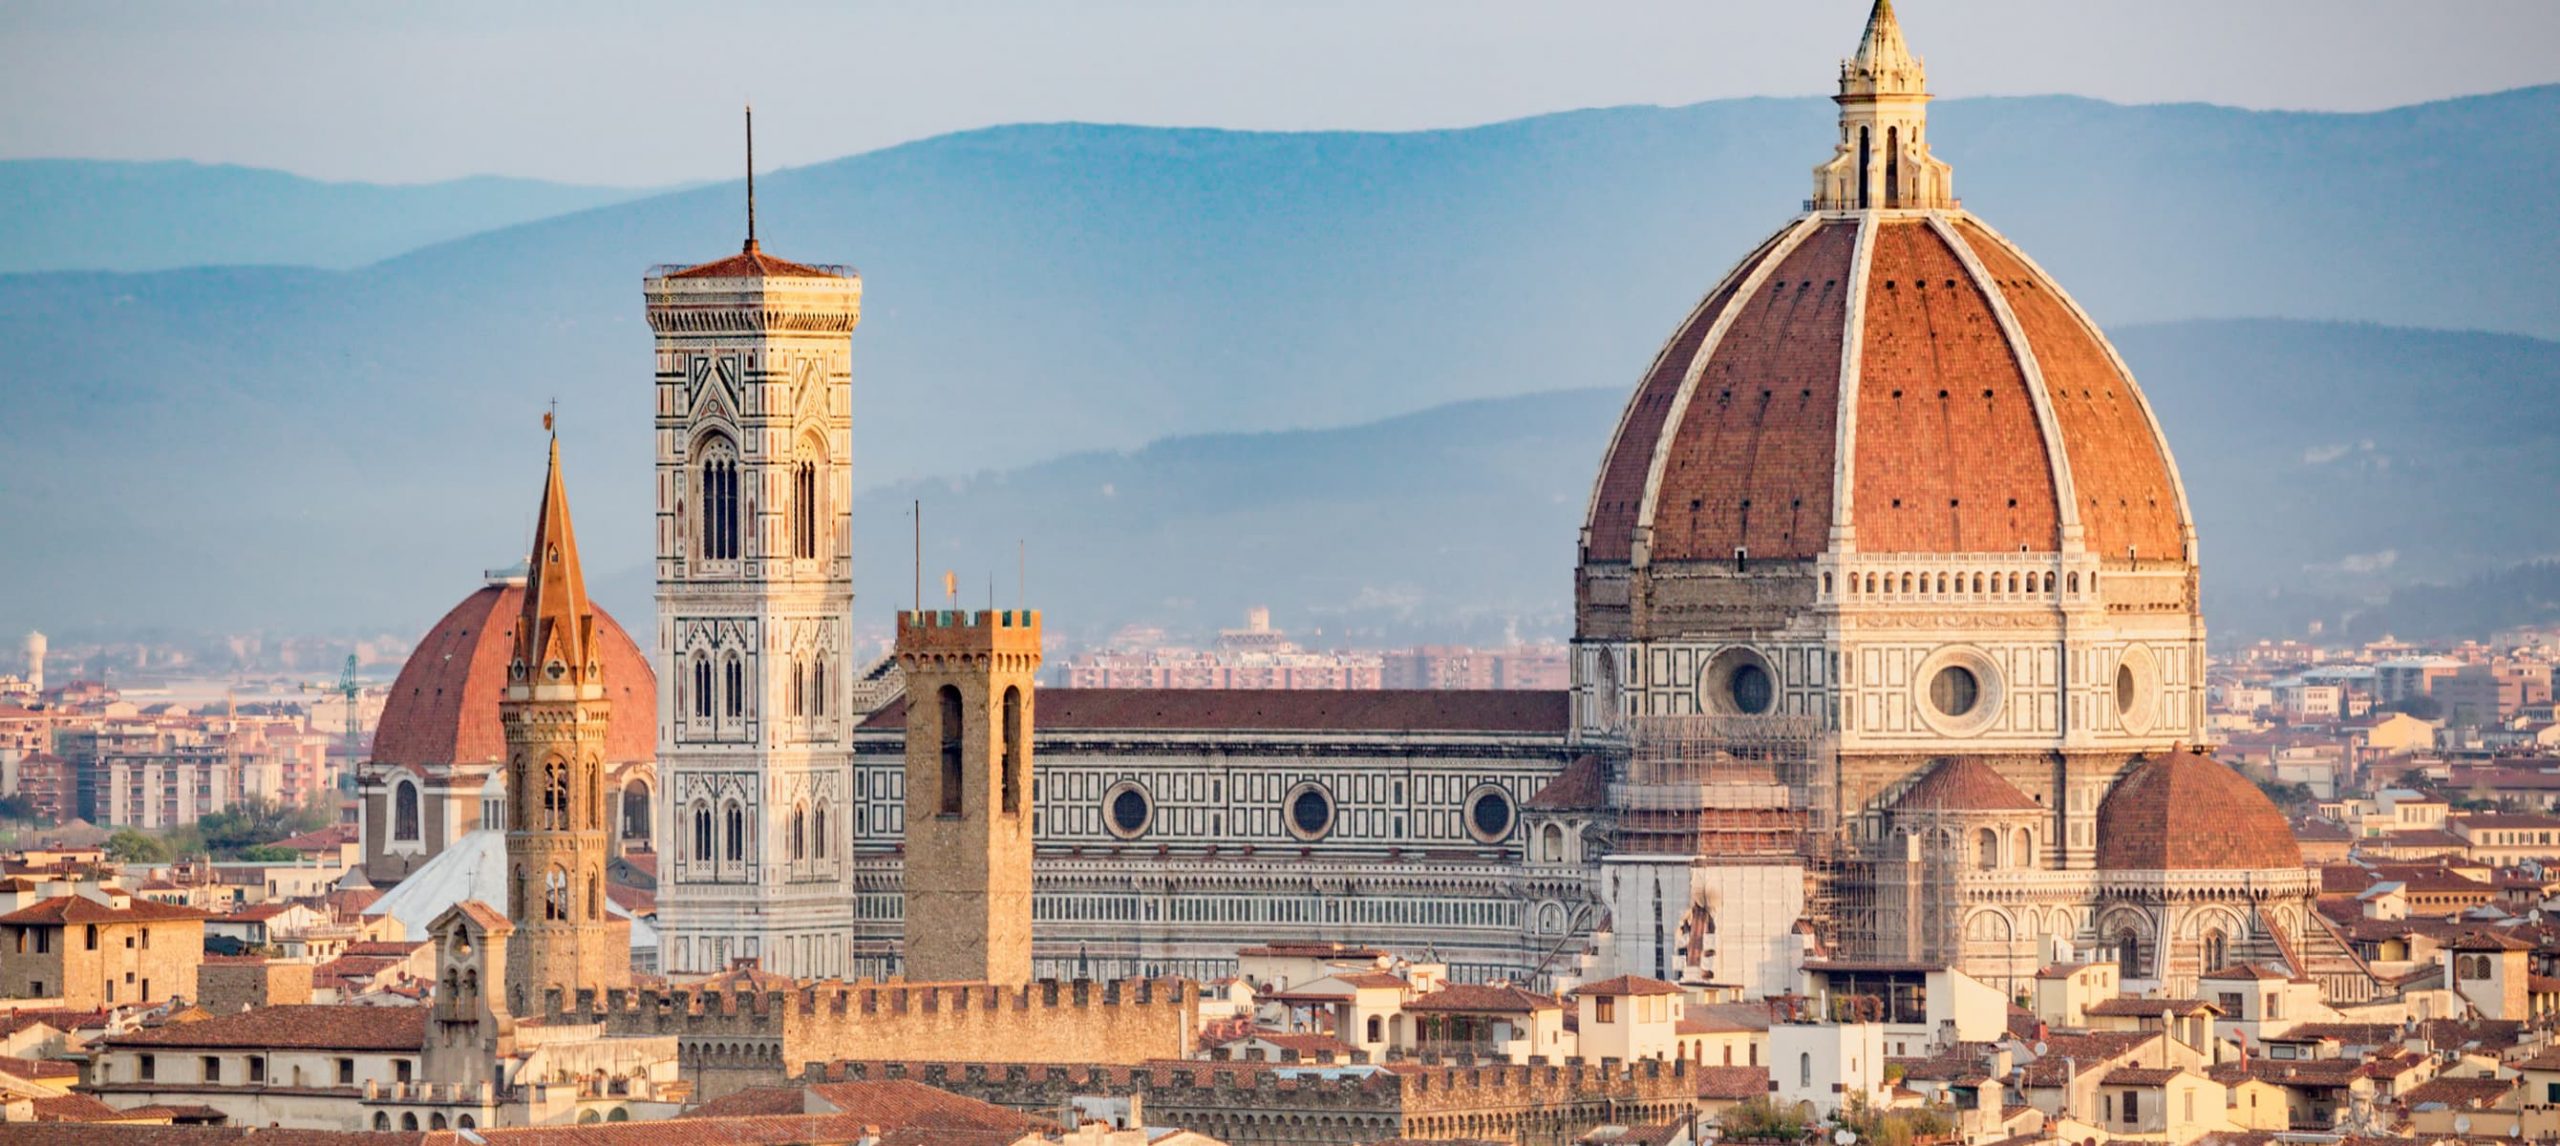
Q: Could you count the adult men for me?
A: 0